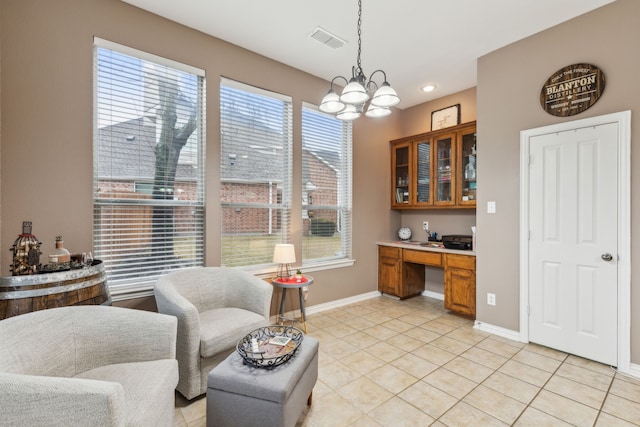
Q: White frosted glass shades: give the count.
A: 5